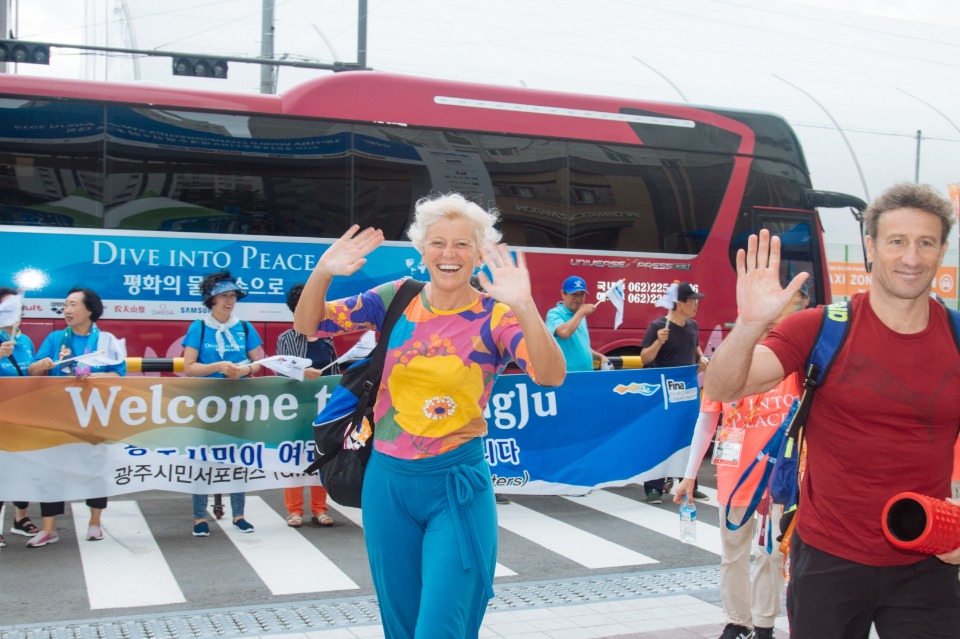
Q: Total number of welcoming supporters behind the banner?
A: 6